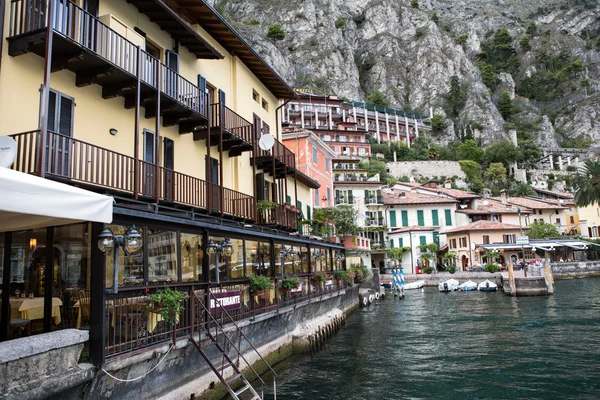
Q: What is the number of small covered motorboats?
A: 3